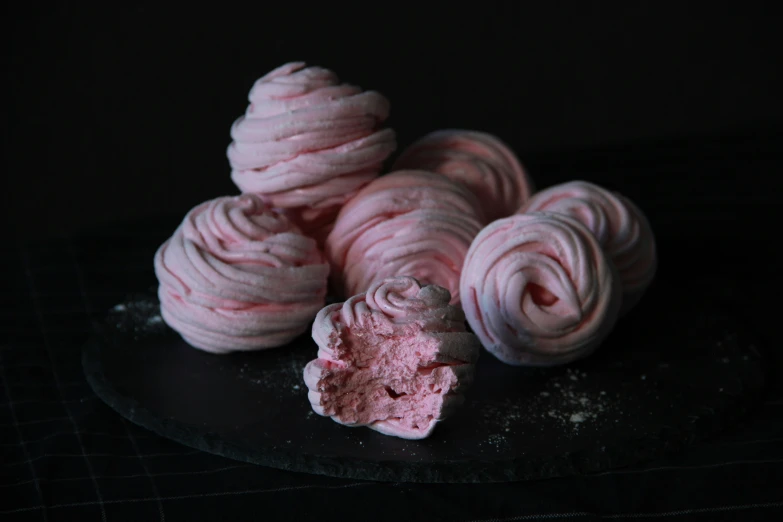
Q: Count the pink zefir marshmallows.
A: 7